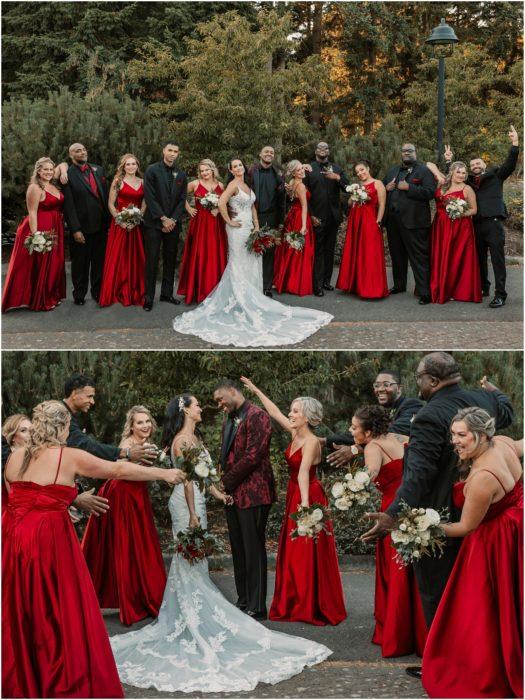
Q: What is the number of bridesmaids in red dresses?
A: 6